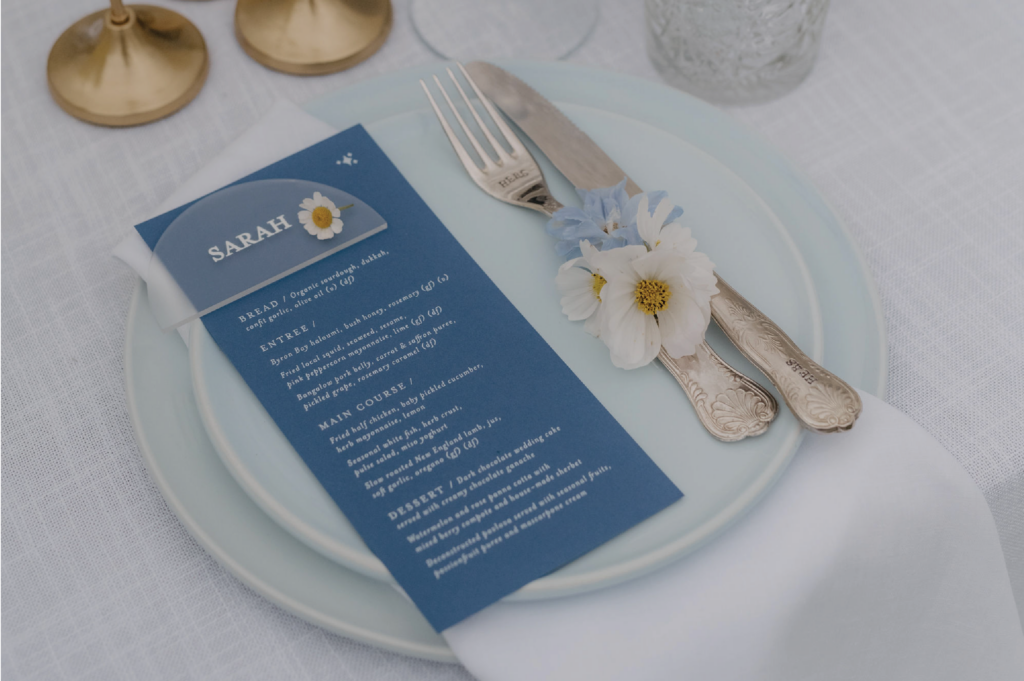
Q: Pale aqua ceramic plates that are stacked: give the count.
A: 2